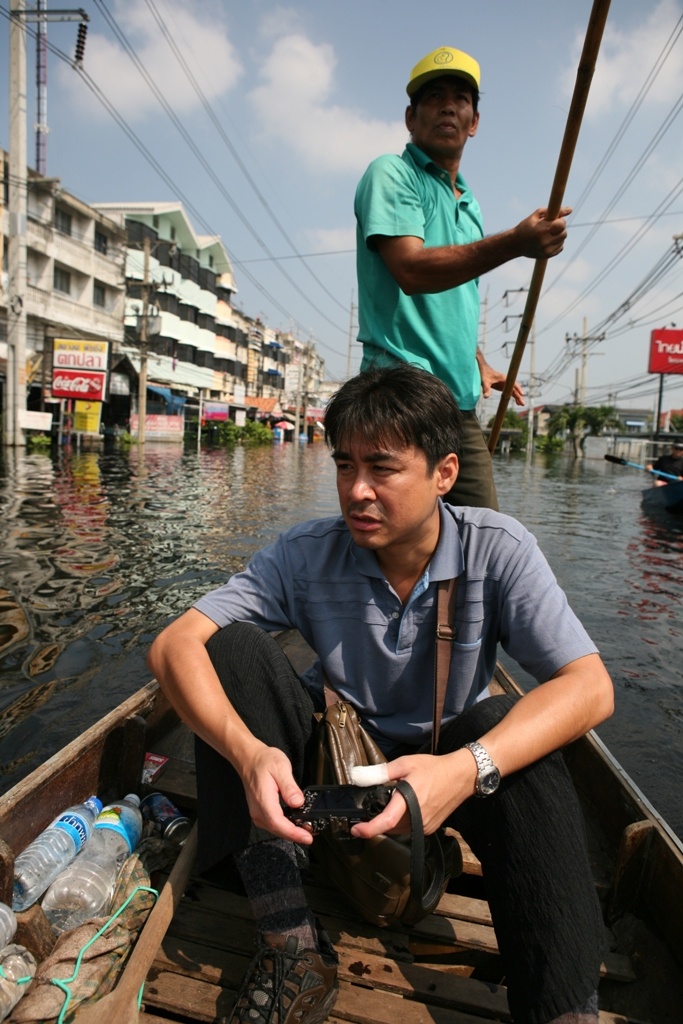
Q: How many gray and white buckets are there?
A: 0